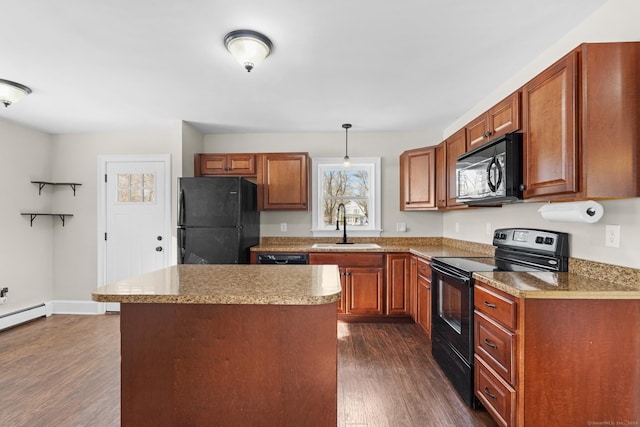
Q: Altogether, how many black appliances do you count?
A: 4